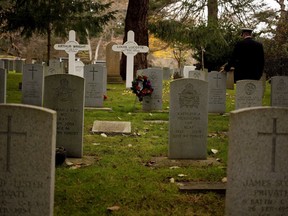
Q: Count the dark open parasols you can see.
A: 0